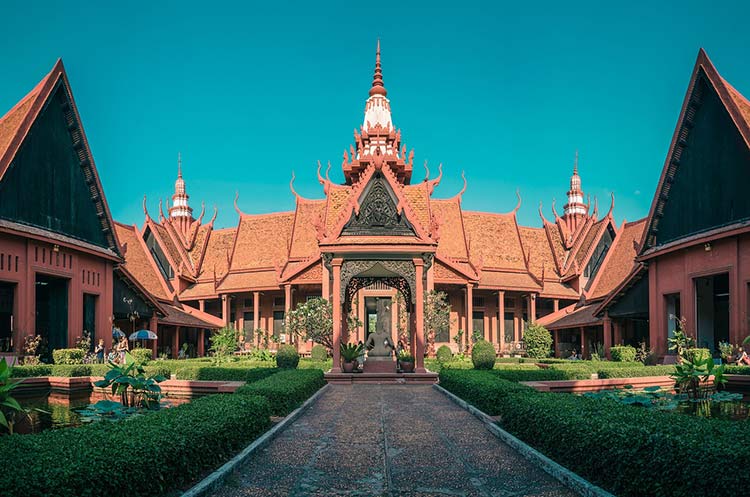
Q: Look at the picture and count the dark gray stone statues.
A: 1